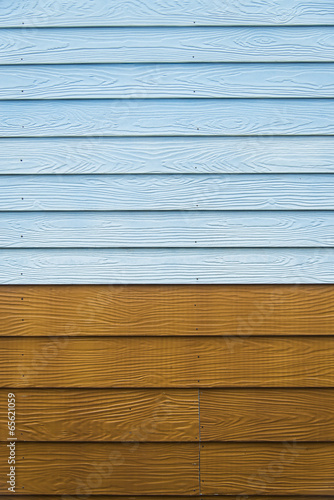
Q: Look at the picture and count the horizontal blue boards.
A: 8